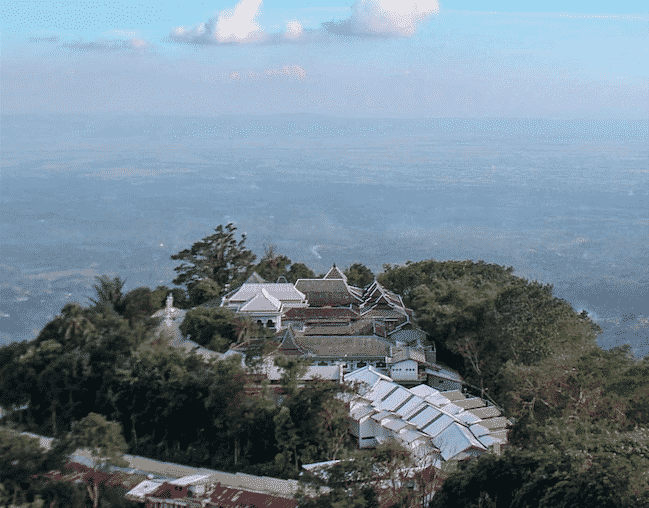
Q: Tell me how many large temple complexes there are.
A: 1